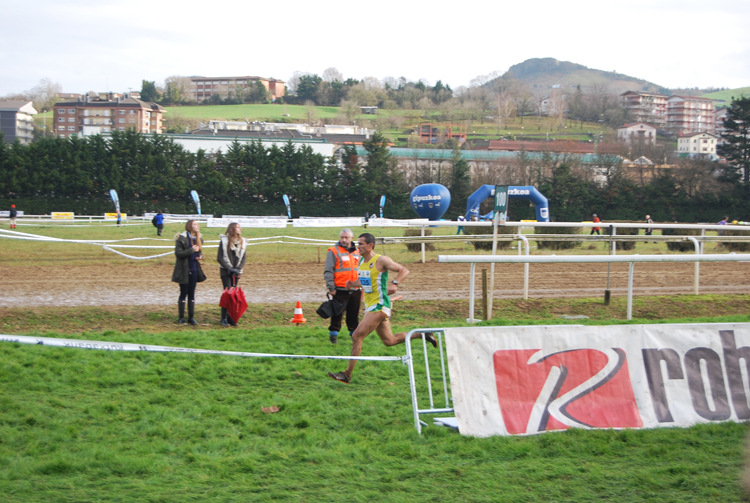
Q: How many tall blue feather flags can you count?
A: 4